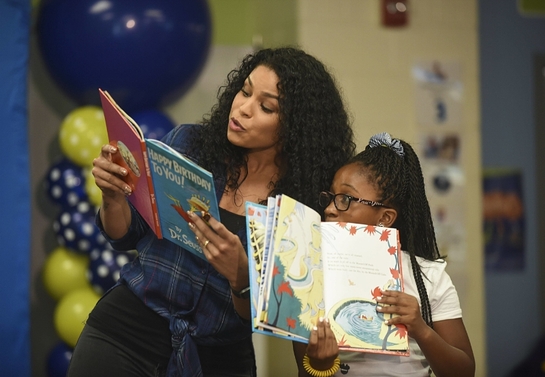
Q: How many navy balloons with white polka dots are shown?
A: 3